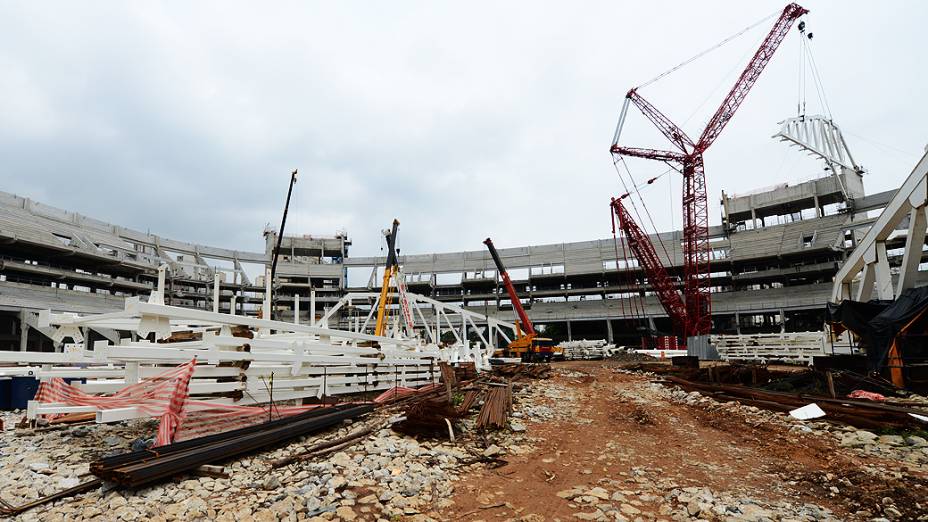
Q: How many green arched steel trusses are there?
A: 0